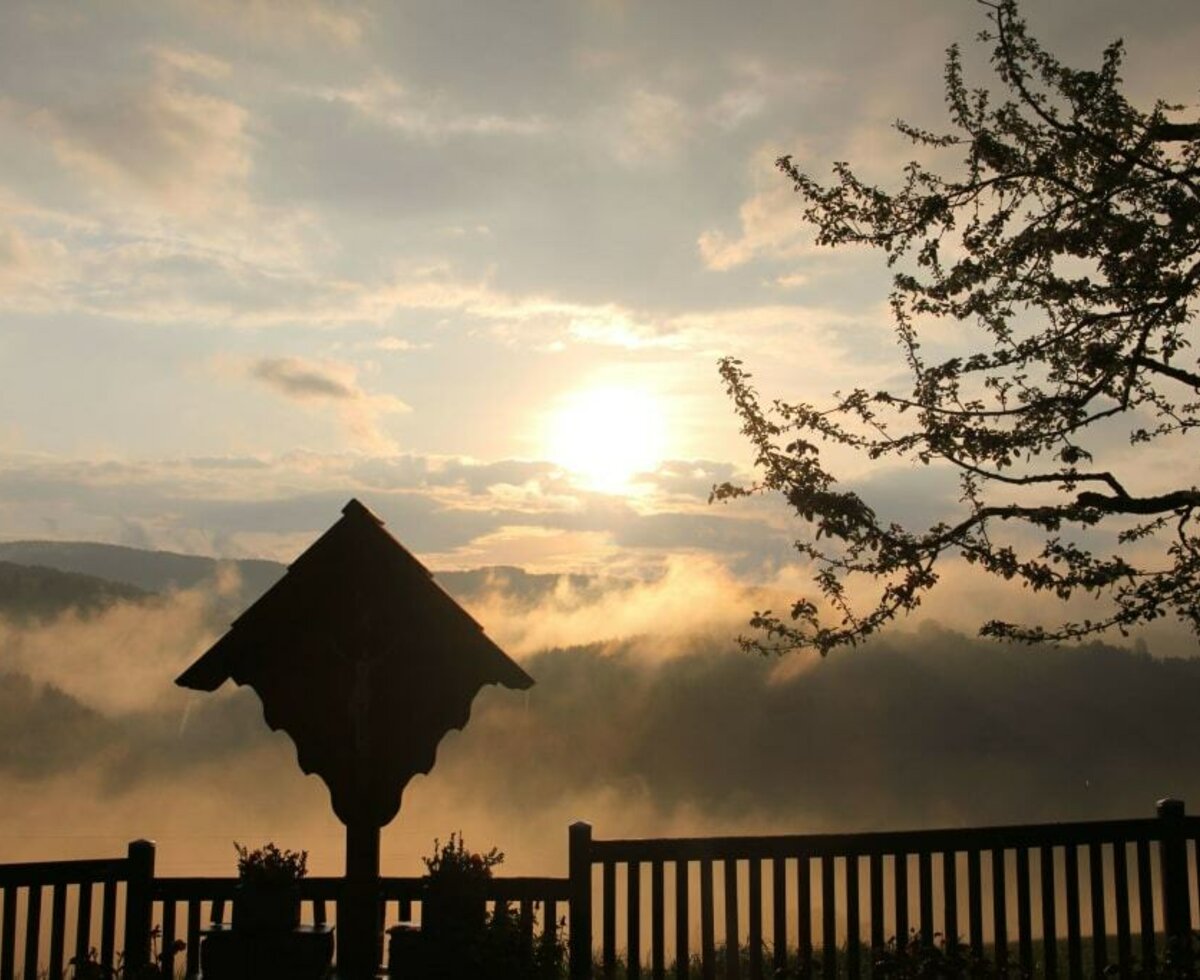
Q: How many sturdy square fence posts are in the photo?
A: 3